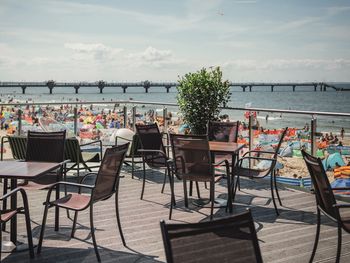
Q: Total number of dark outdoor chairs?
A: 9